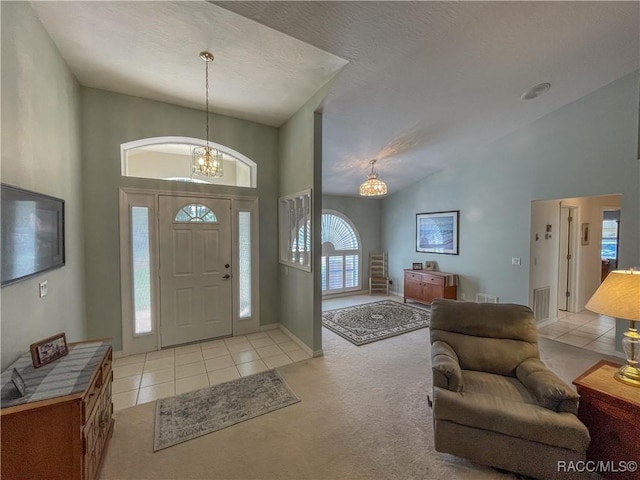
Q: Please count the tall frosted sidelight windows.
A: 2